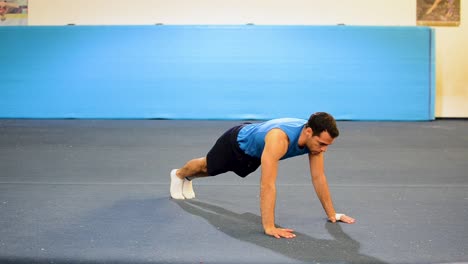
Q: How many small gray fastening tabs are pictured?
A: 4